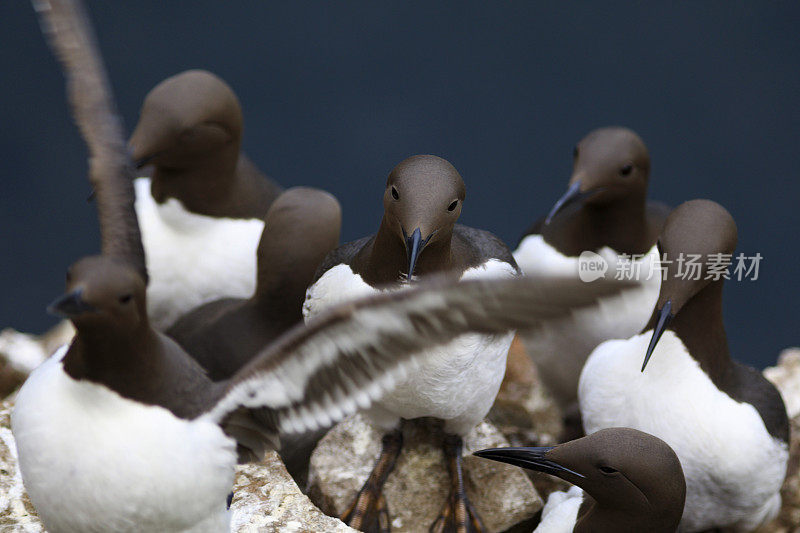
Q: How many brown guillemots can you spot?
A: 7